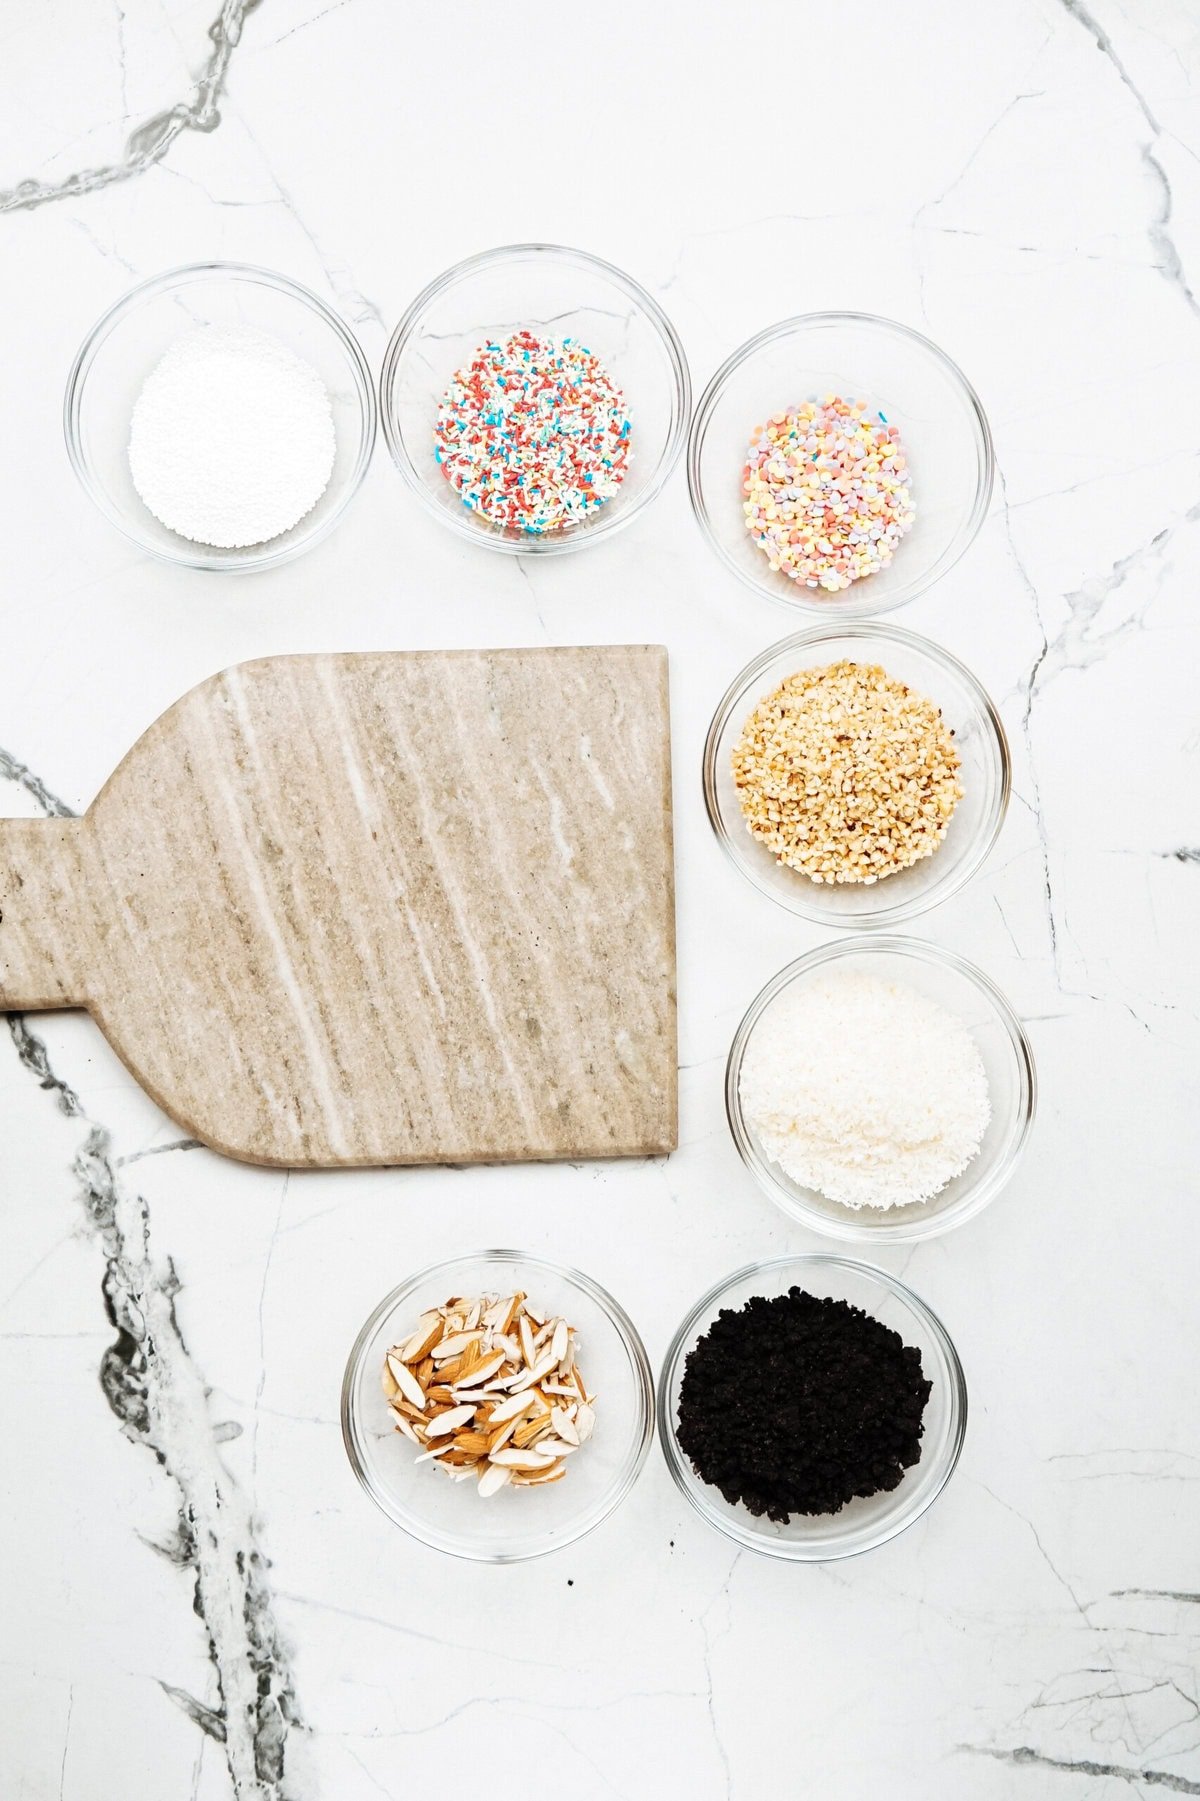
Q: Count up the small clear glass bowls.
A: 7